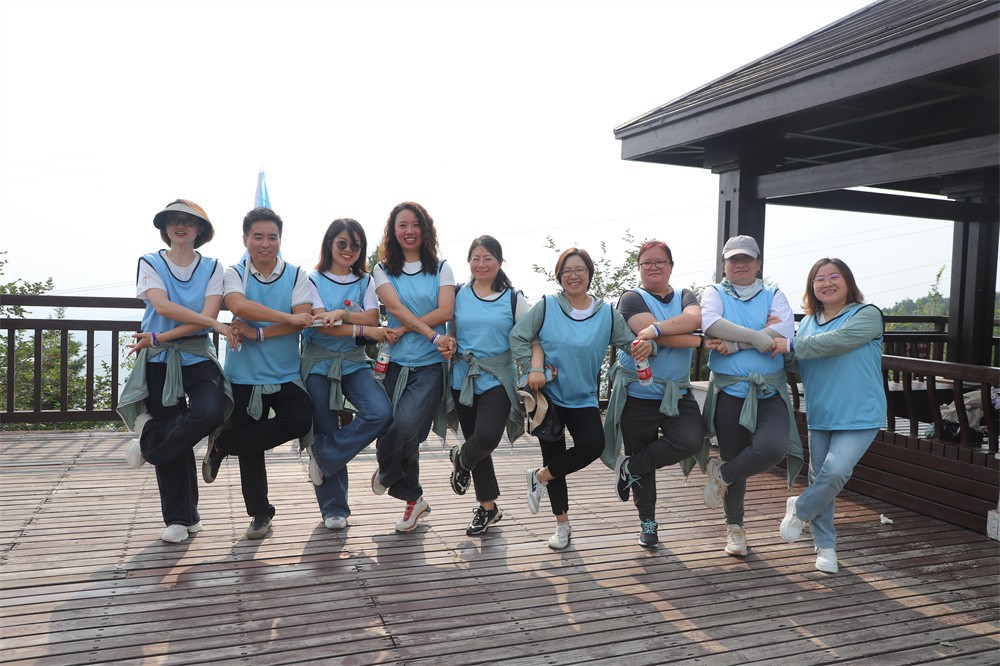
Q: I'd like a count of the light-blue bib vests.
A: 9